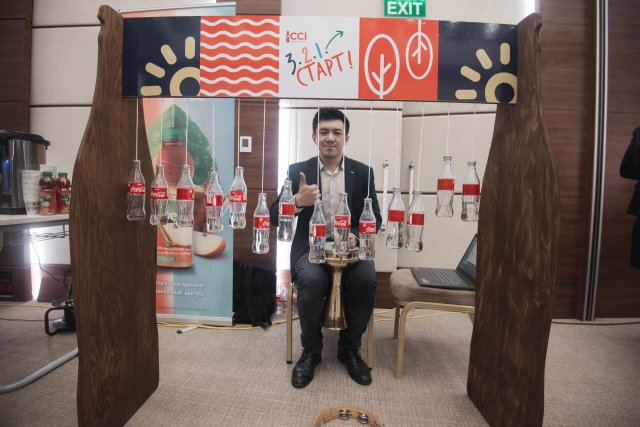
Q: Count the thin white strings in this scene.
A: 14